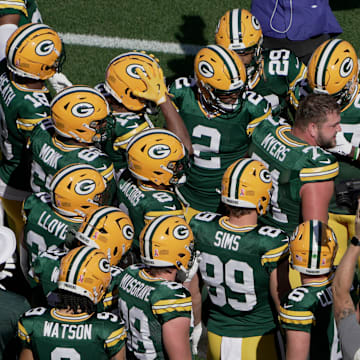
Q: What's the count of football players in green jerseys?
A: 15